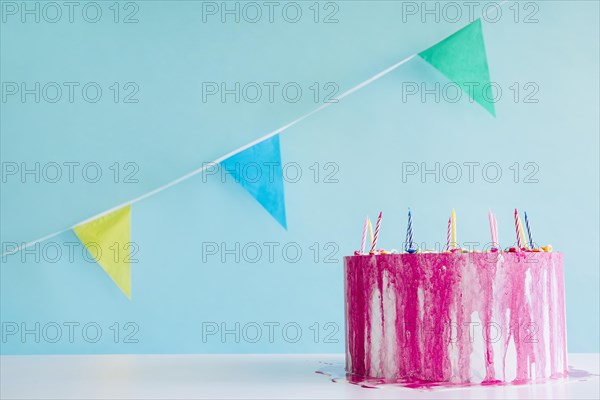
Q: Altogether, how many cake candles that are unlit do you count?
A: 12